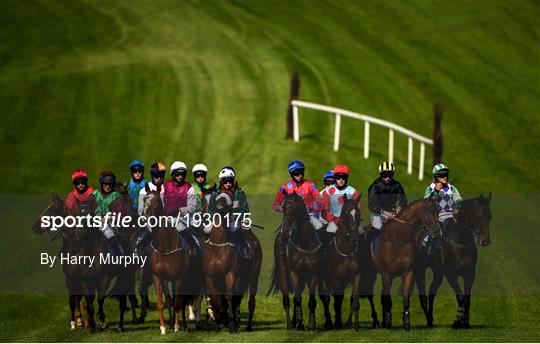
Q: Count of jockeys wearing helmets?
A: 12